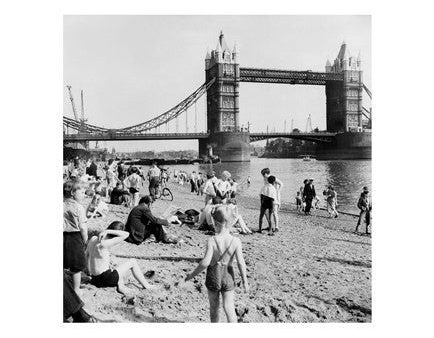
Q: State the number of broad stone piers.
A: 2